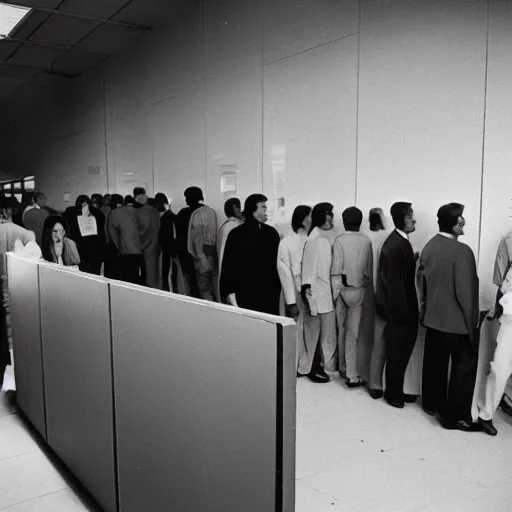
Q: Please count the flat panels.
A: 3